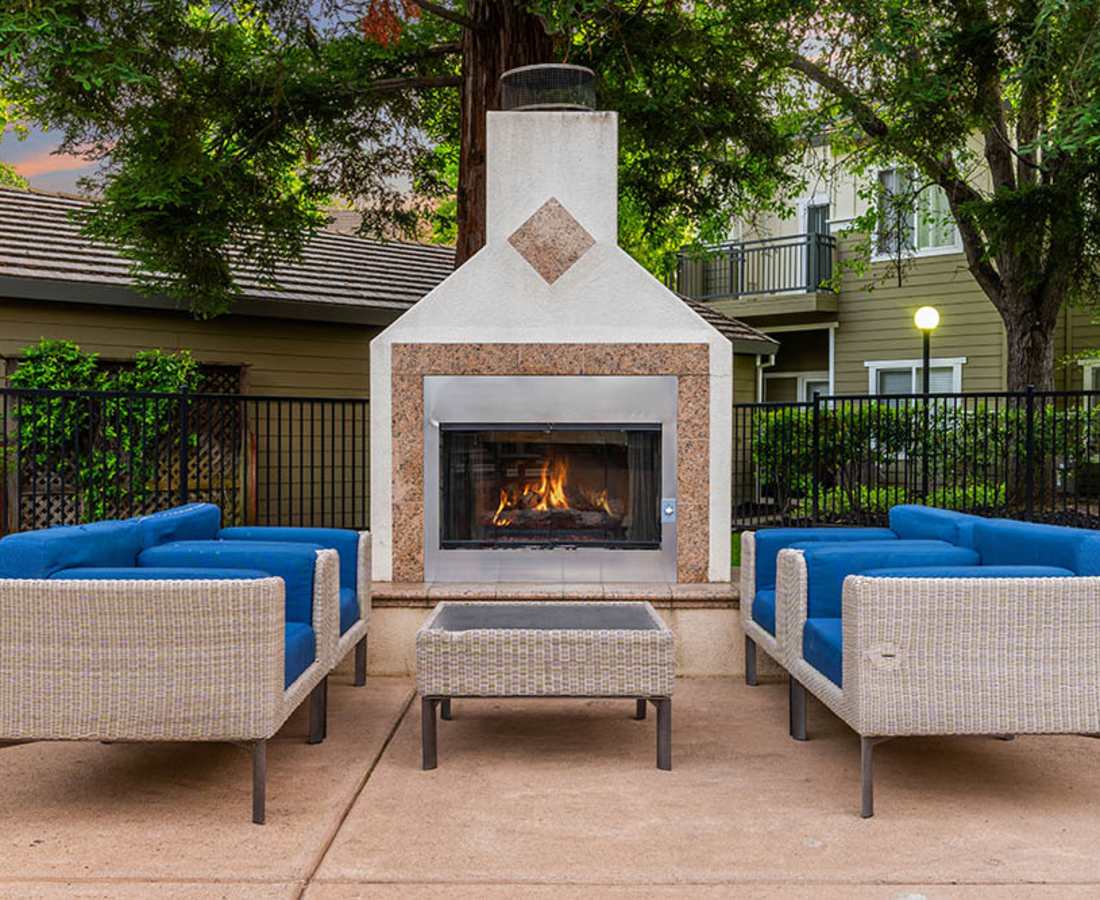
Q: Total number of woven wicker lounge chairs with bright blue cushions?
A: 4